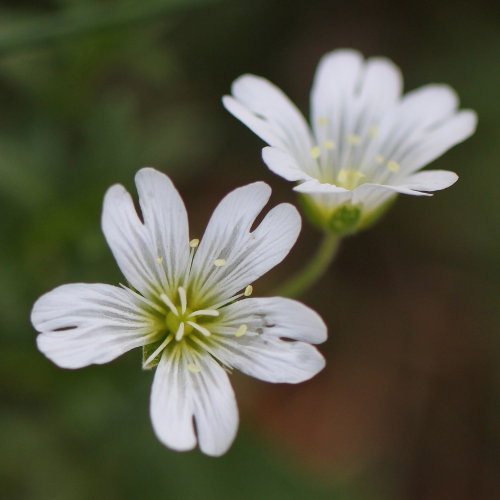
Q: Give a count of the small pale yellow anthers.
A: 13